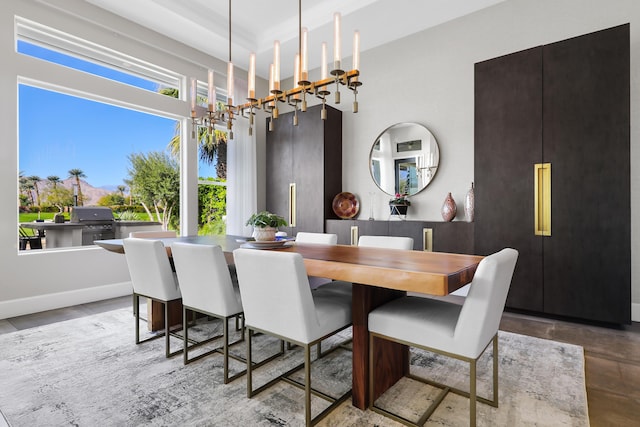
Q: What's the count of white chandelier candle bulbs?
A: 12